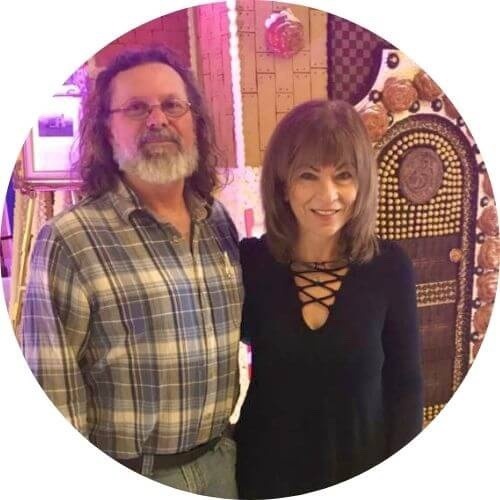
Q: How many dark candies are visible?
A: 13